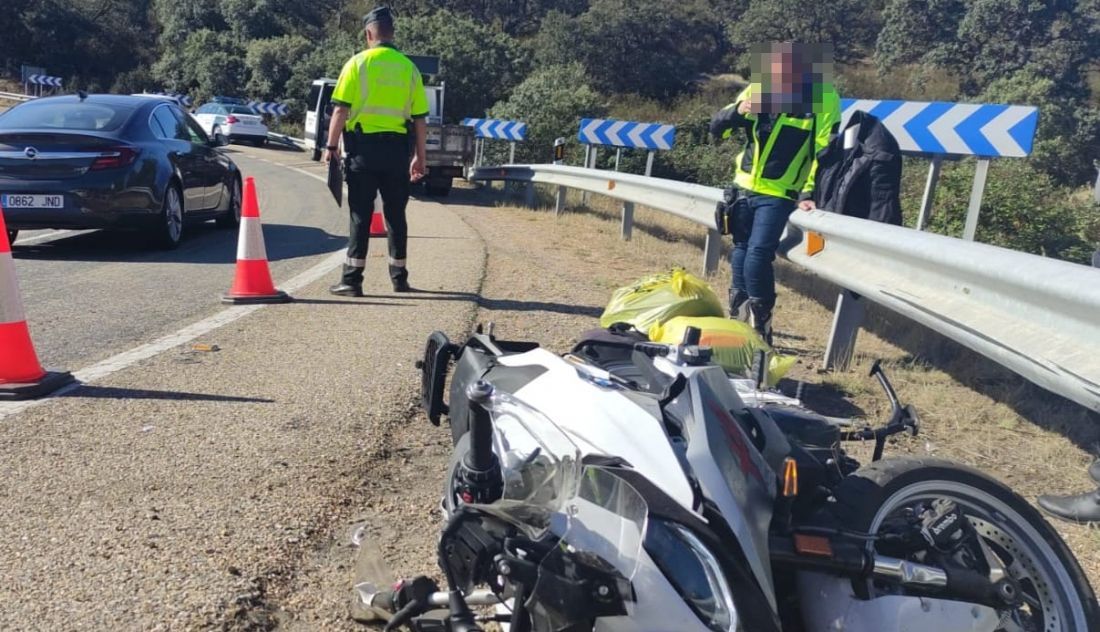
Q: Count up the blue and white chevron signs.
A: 6